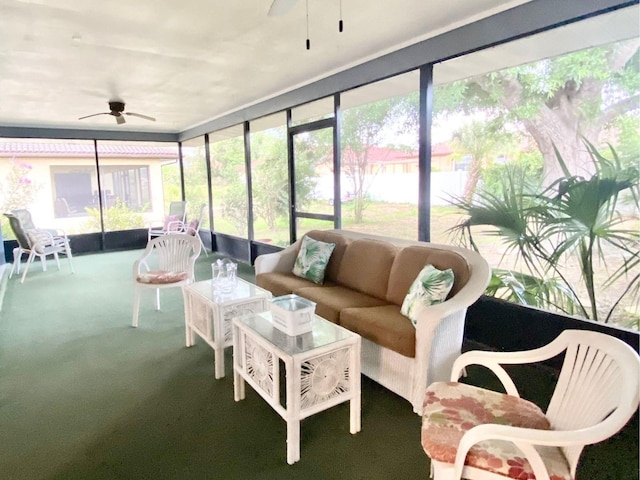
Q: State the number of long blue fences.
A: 0